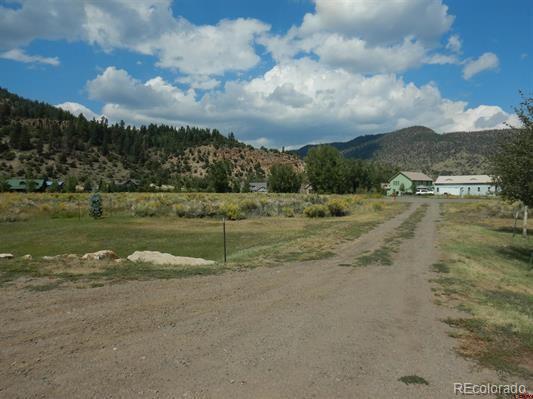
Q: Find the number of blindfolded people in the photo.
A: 0